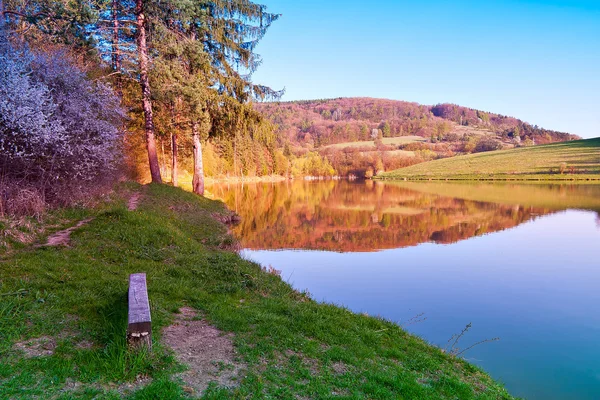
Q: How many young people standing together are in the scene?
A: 0